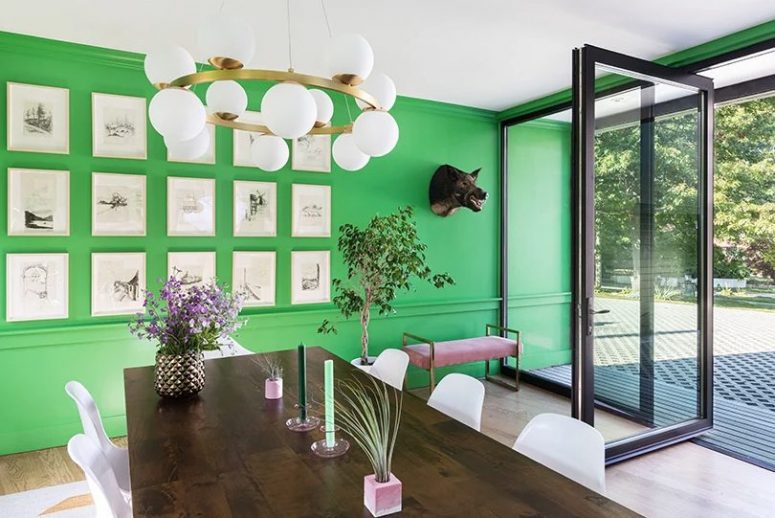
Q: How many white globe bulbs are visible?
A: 12